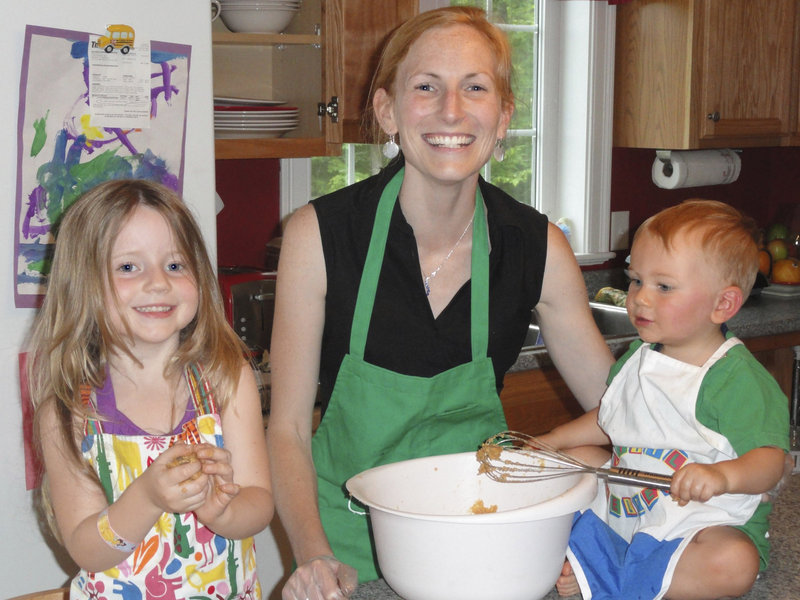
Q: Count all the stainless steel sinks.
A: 1